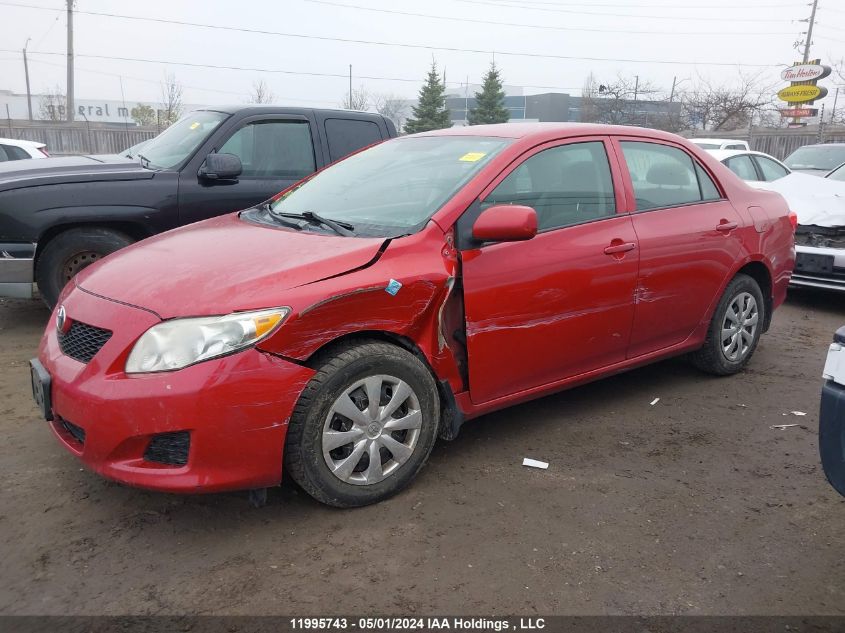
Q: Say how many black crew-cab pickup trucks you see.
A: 1